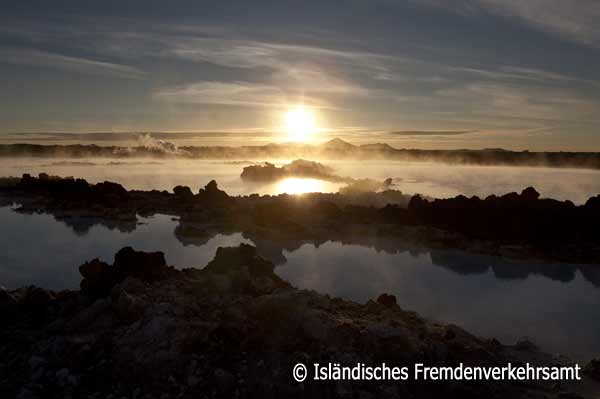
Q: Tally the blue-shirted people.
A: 0